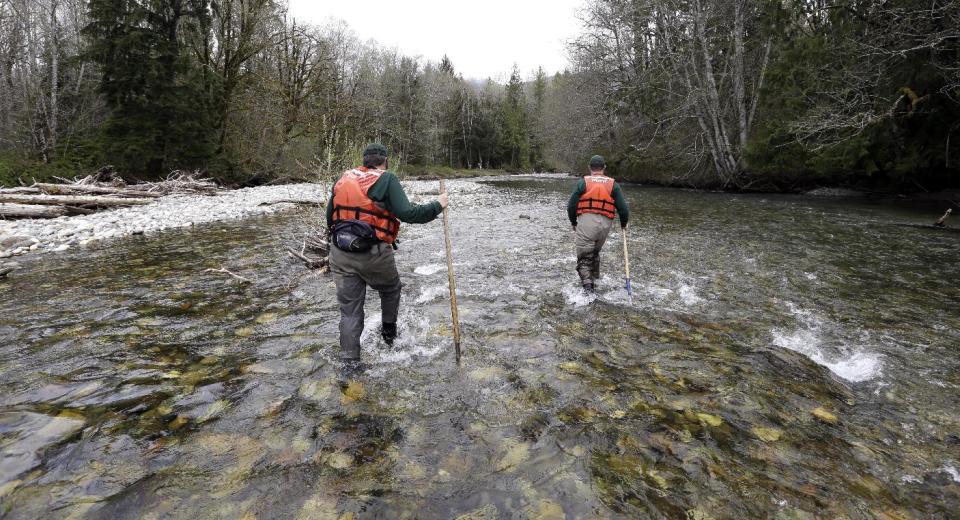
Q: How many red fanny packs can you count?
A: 0